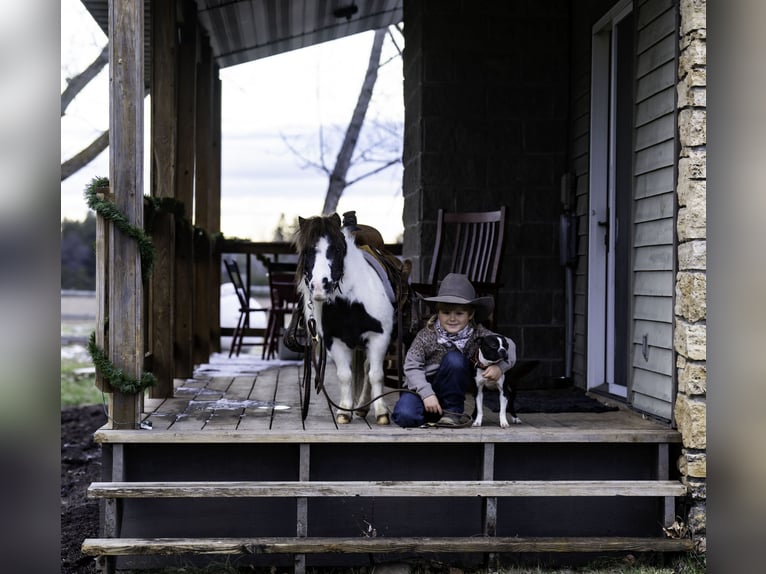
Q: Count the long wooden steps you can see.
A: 2